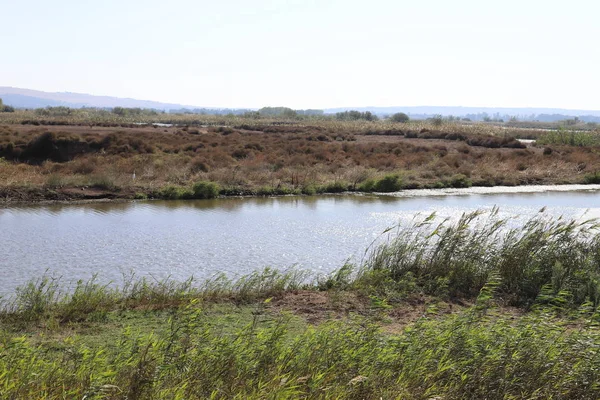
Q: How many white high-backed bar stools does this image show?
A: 0